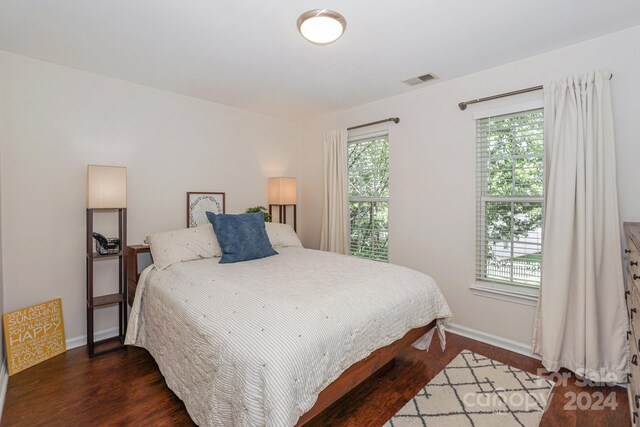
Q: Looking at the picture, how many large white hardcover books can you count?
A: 0